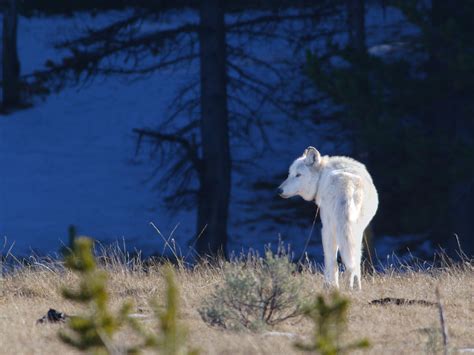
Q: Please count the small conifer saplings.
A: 3